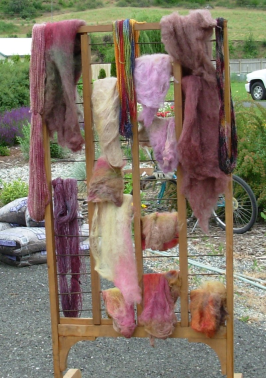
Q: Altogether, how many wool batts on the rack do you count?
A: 12